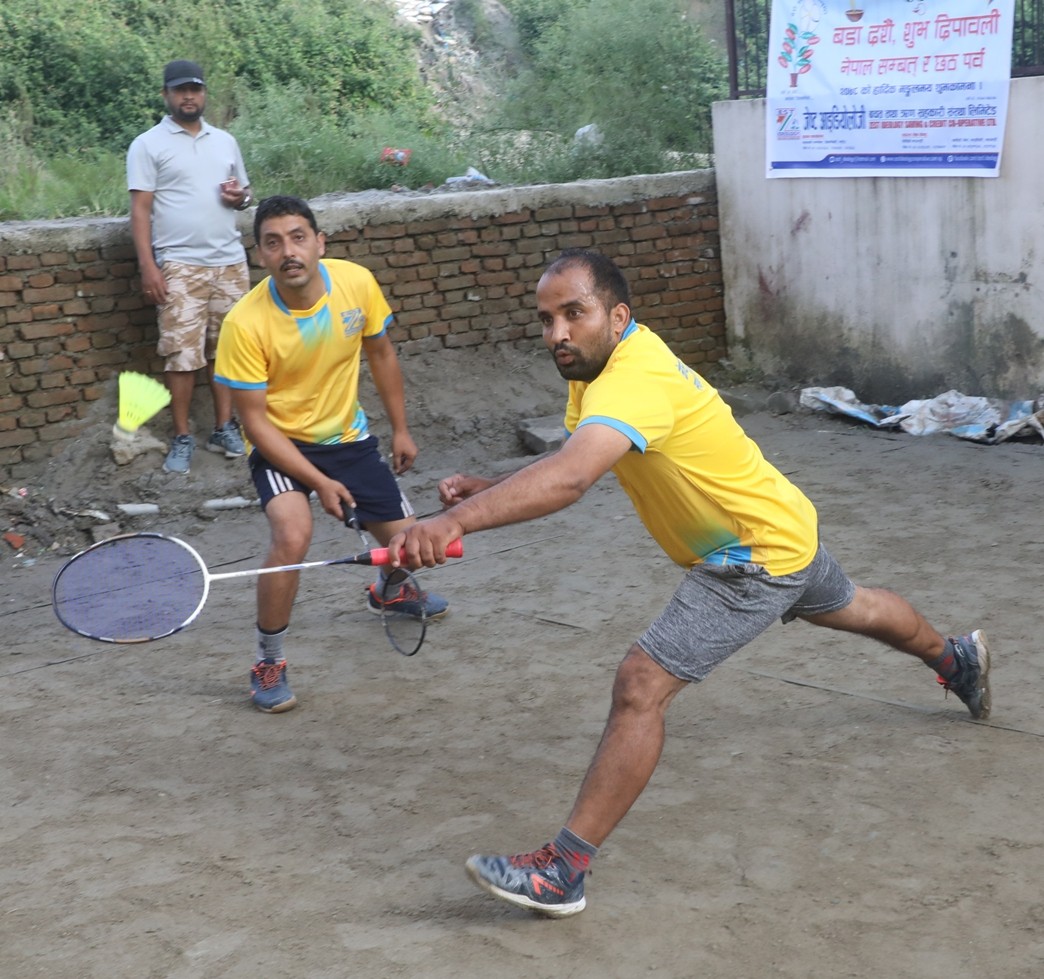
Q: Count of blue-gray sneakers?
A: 6